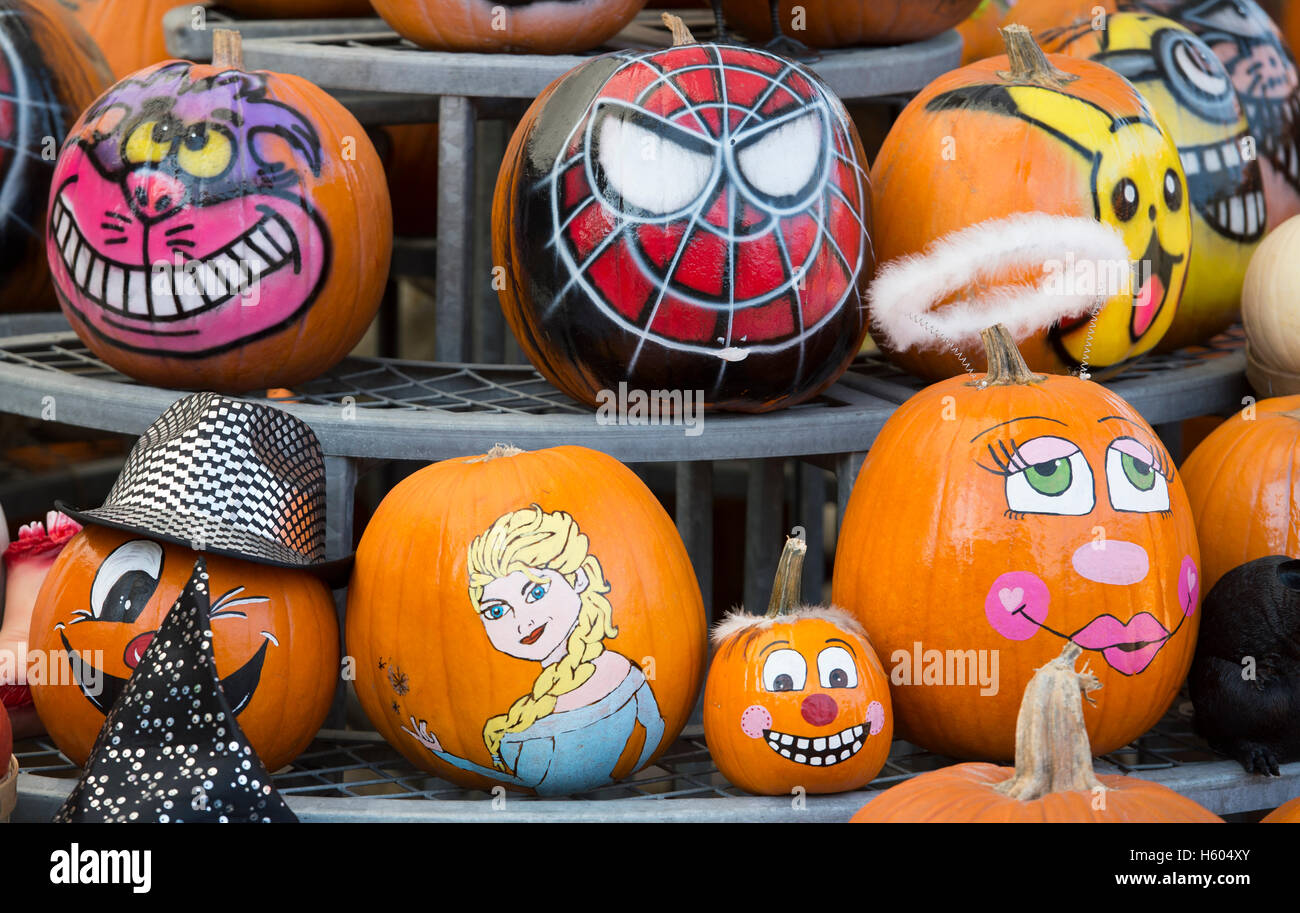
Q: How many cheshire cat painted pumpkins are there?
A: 1